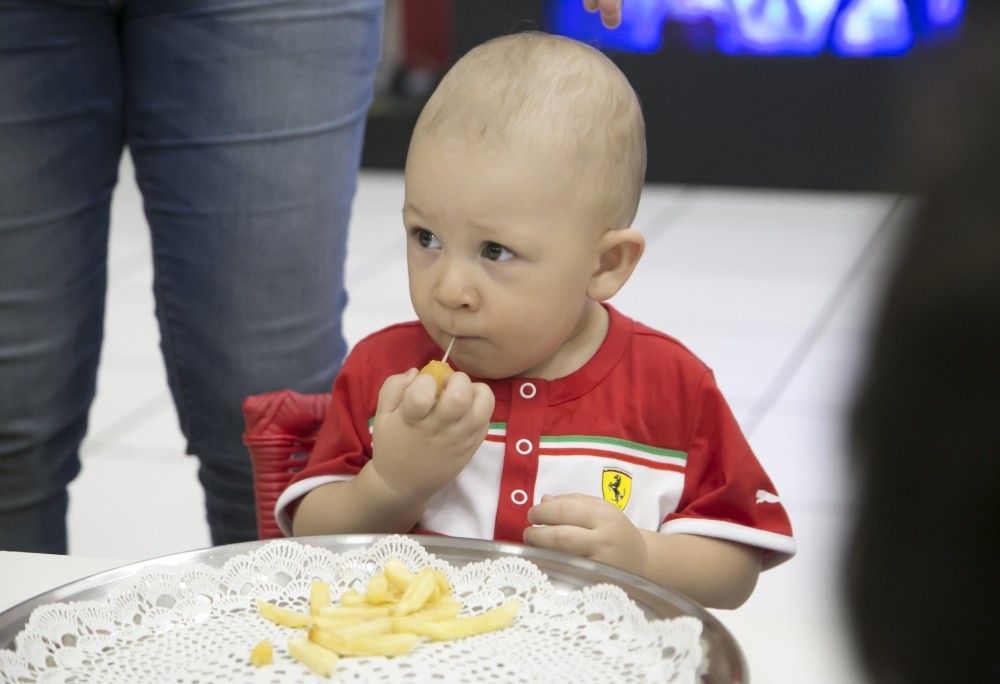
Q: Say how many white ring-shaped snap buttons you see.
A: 3